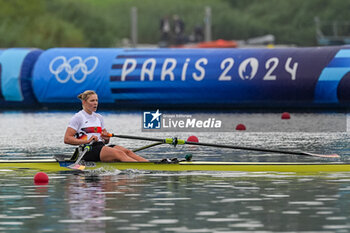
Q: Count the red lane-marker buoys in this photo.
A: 4